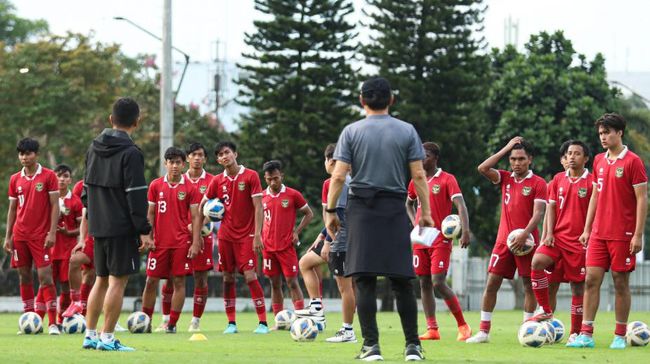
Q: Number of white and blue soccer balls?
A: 14